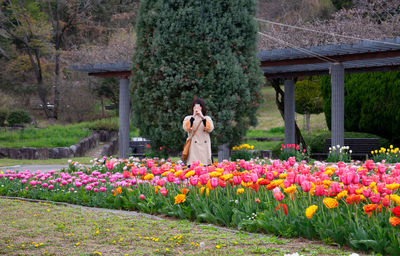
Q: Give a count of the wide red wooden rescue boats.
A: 0